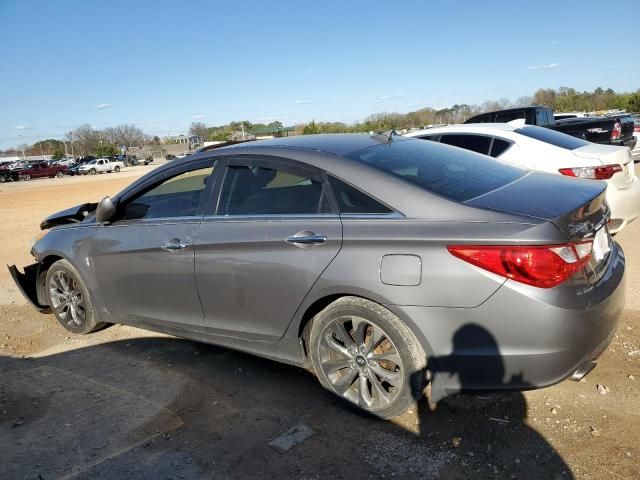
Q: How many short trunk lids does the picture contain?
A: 2